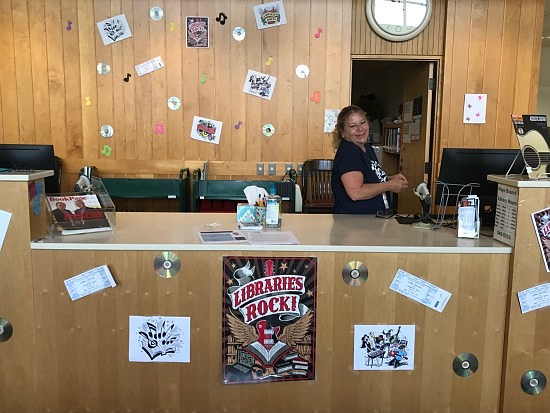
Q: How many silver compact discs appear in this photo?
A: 12